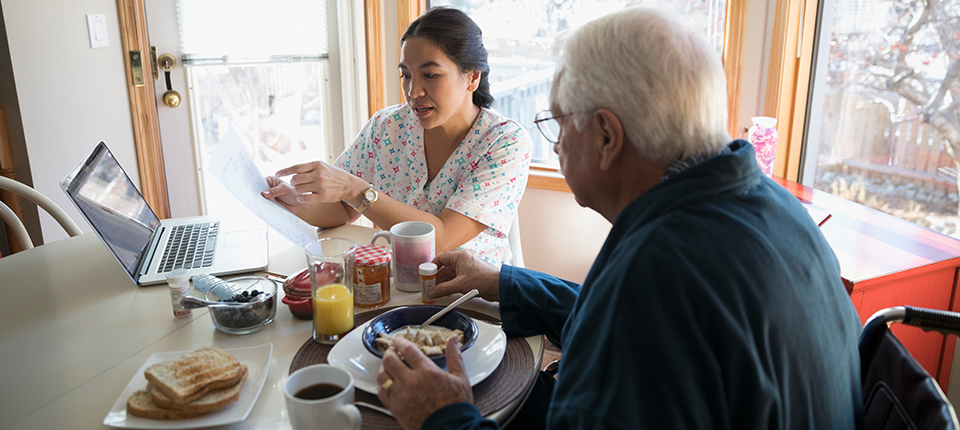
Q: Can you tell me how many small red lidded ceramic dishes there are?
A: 1